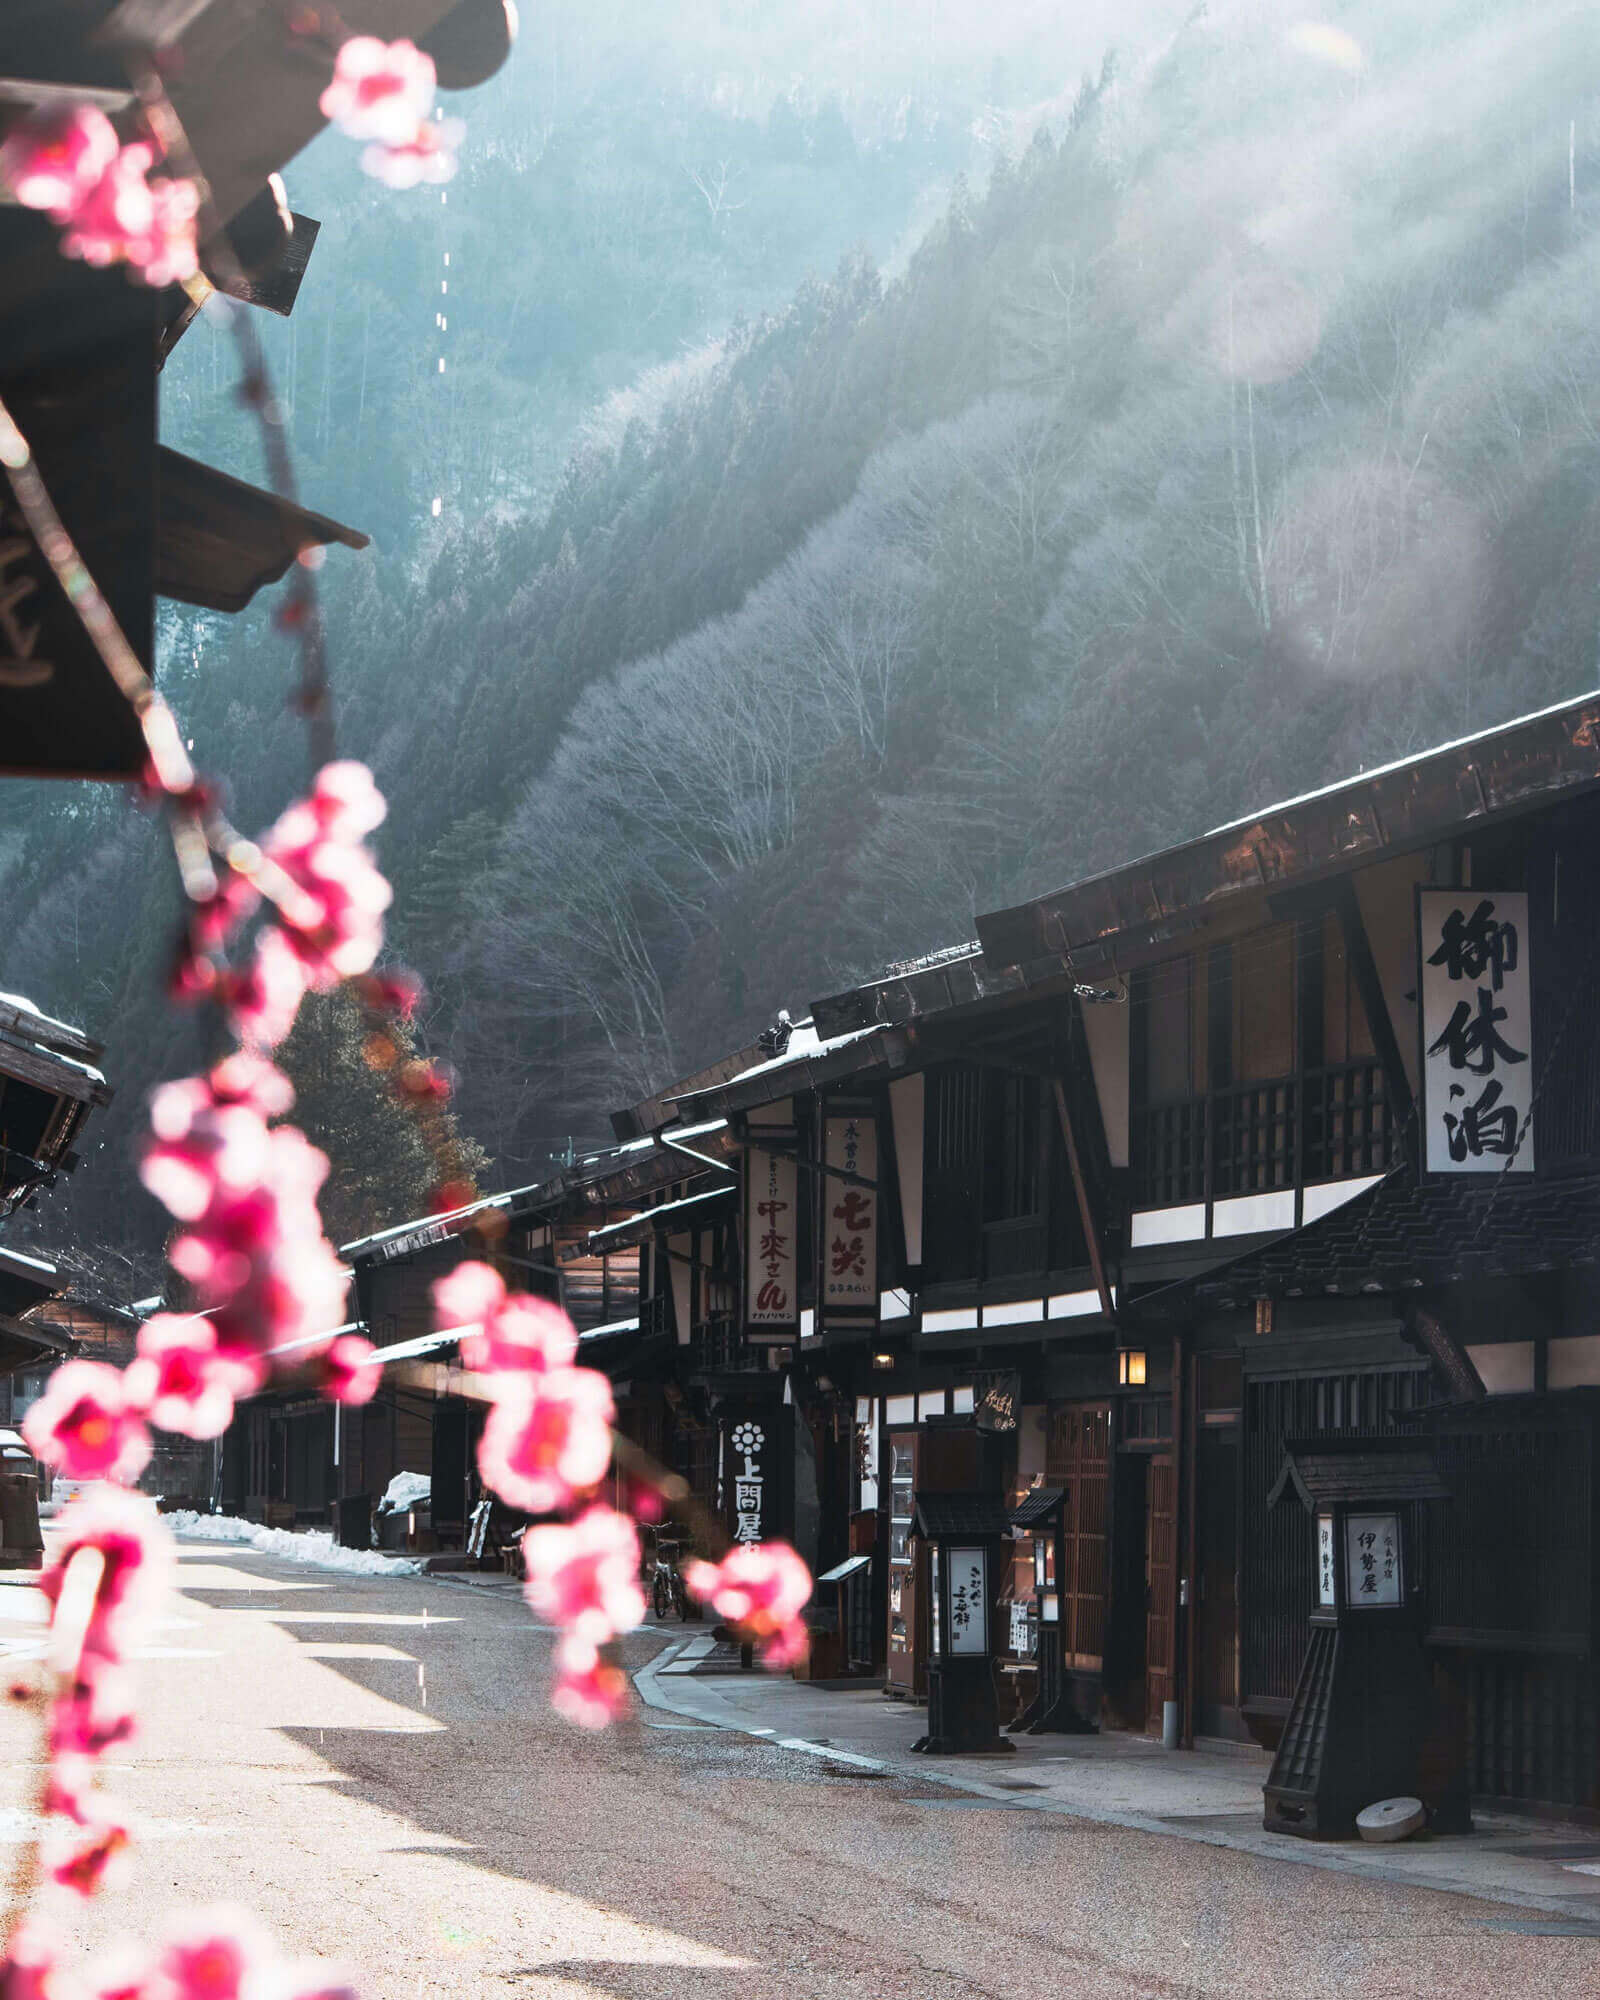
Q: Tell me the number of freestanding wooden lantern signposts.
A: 3